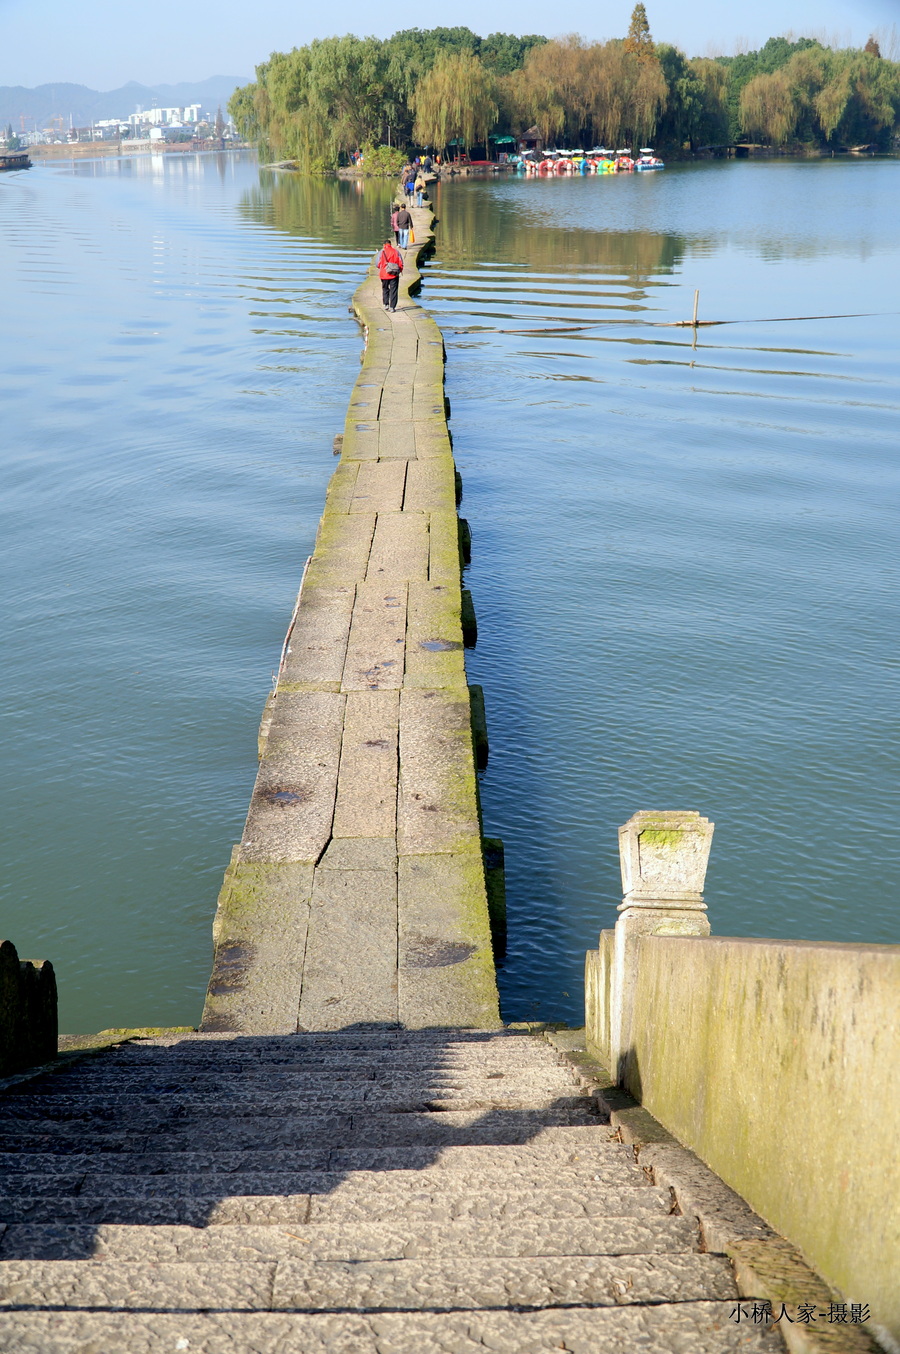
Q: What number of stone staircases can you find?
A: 1